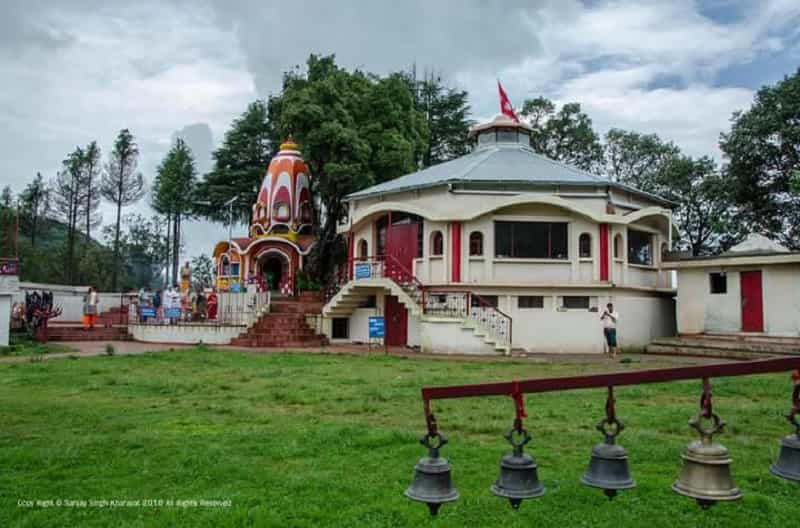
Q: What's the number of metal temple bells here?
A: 5